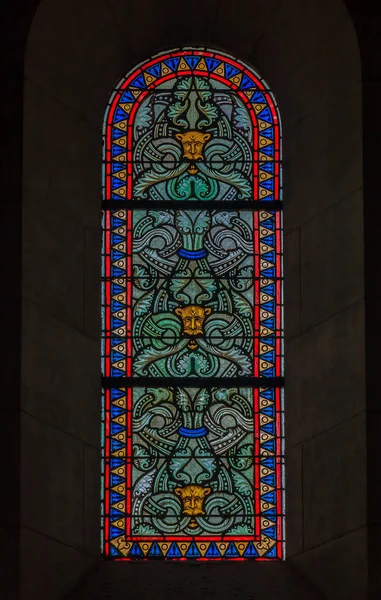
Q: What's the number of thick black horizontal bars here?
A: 2